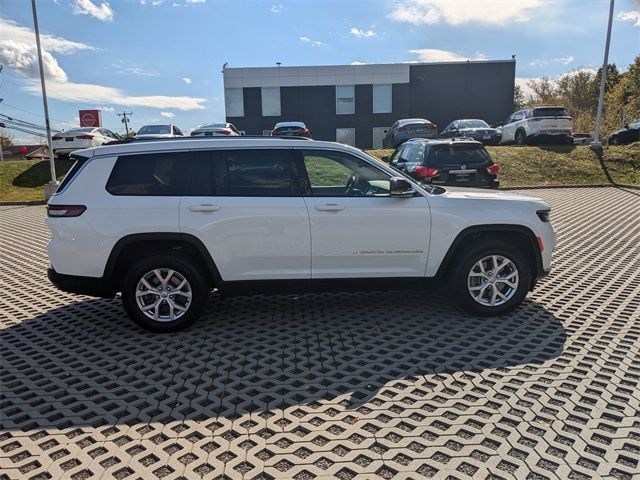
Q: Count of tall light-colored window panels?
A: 4